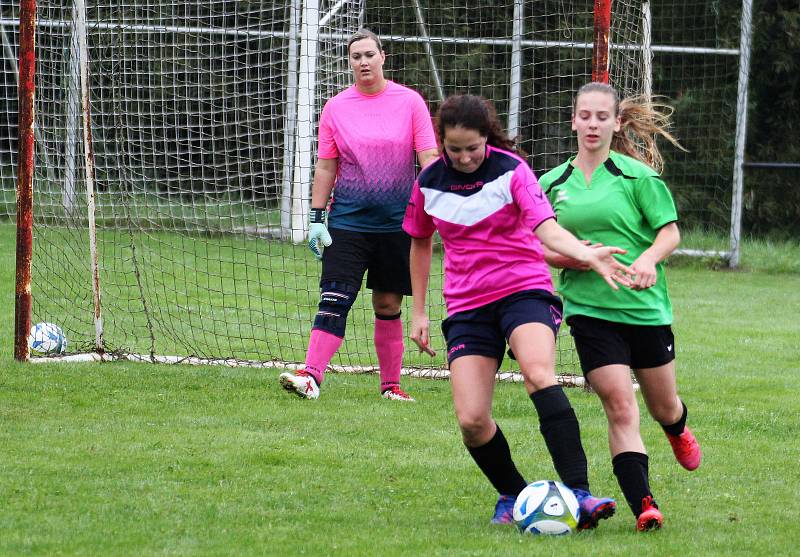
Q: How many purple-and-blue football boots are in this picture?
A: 2